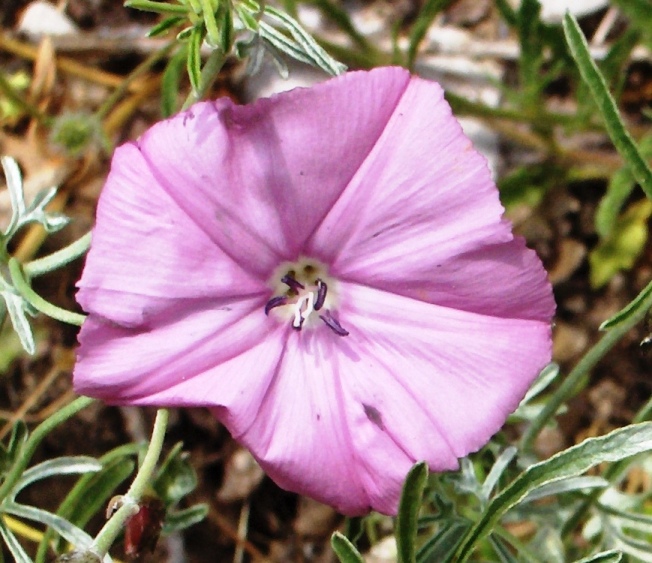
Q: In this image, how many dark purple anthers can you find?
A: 5